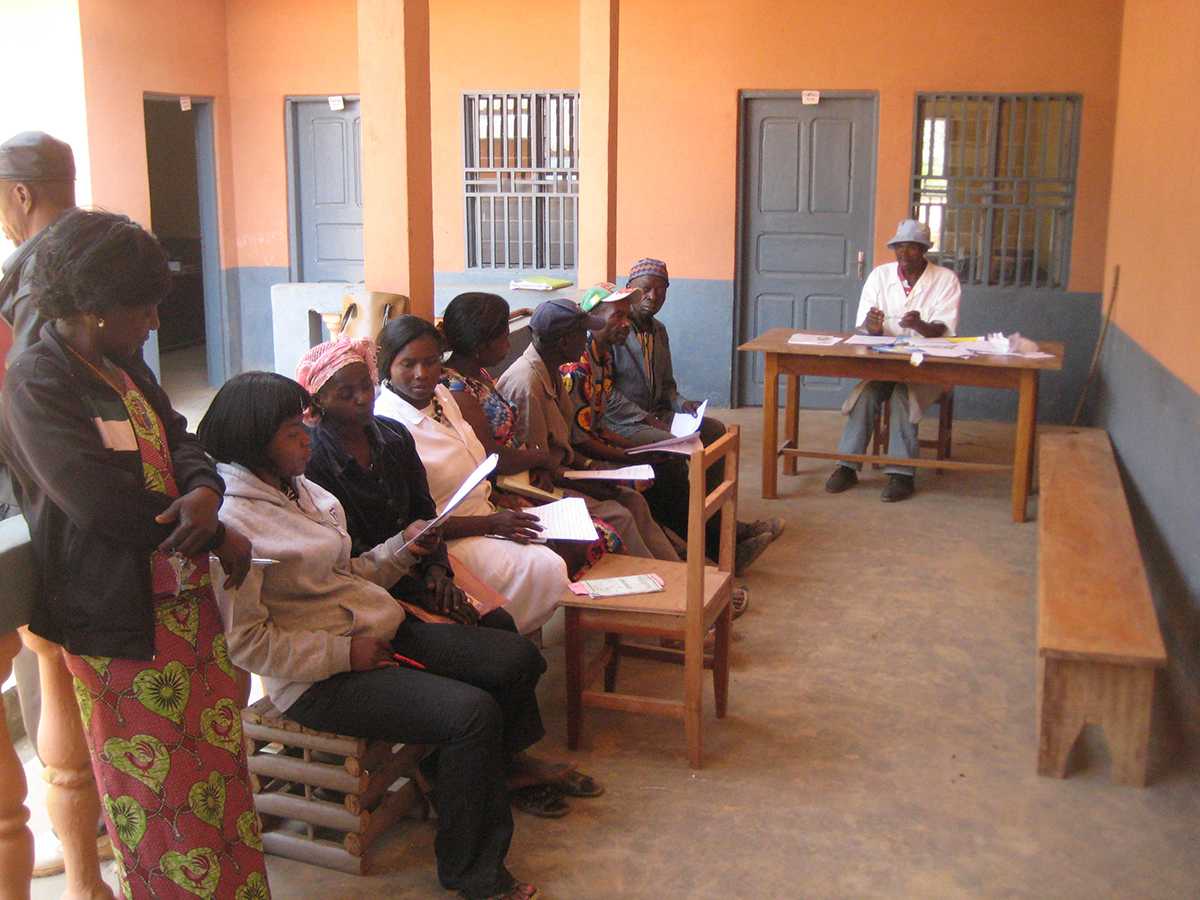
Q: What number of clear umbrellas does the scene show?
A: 0